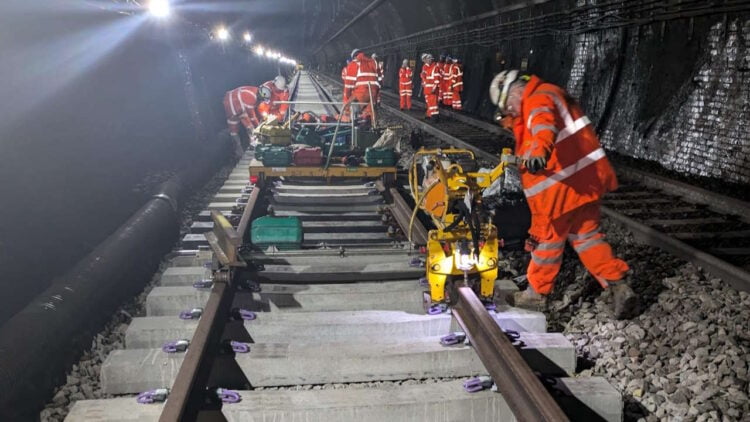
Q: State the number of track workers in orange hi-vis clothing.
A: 11